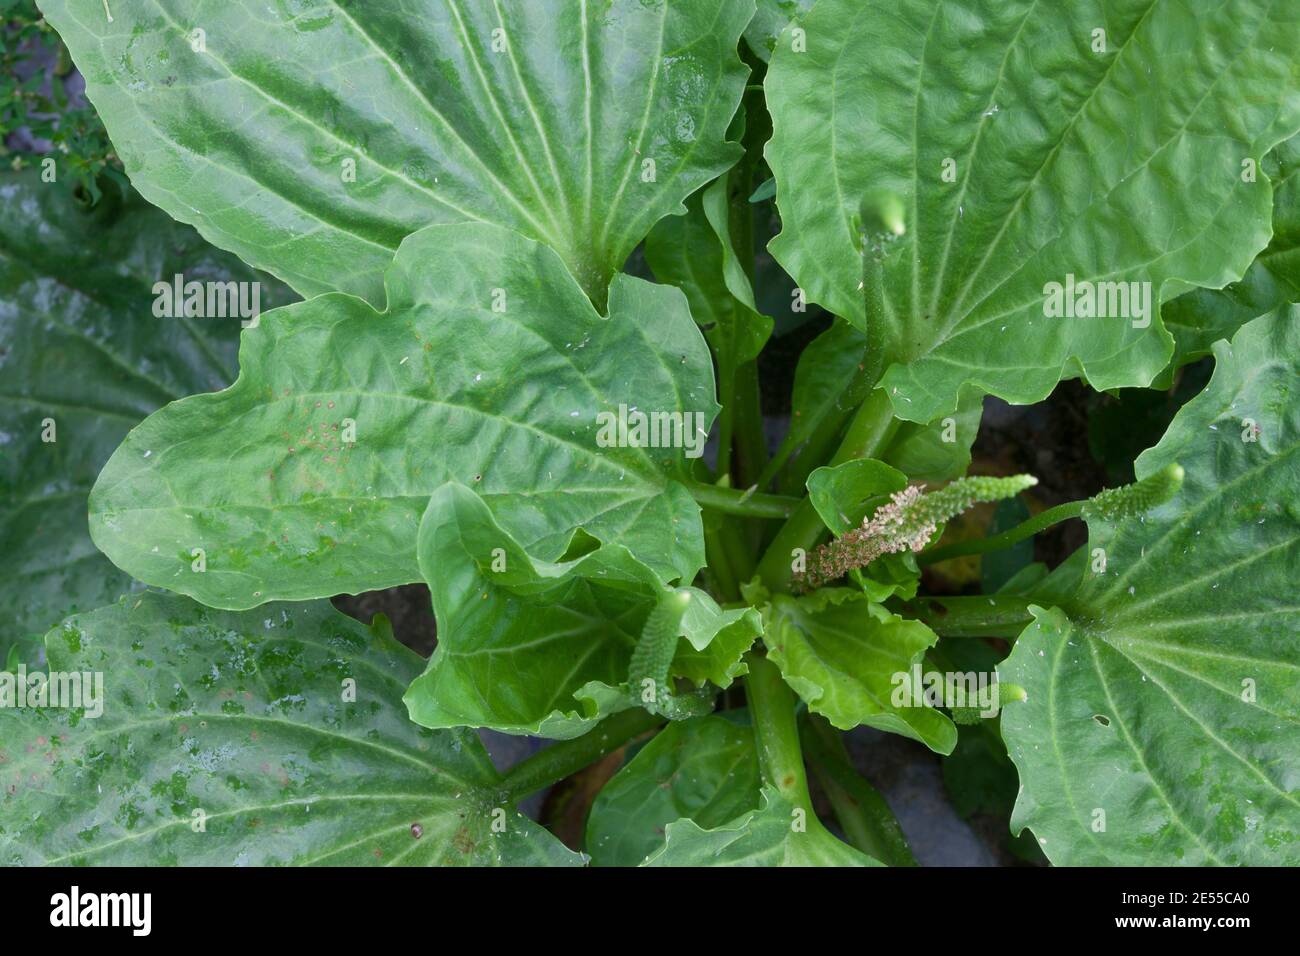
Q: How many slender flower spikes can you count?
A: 5